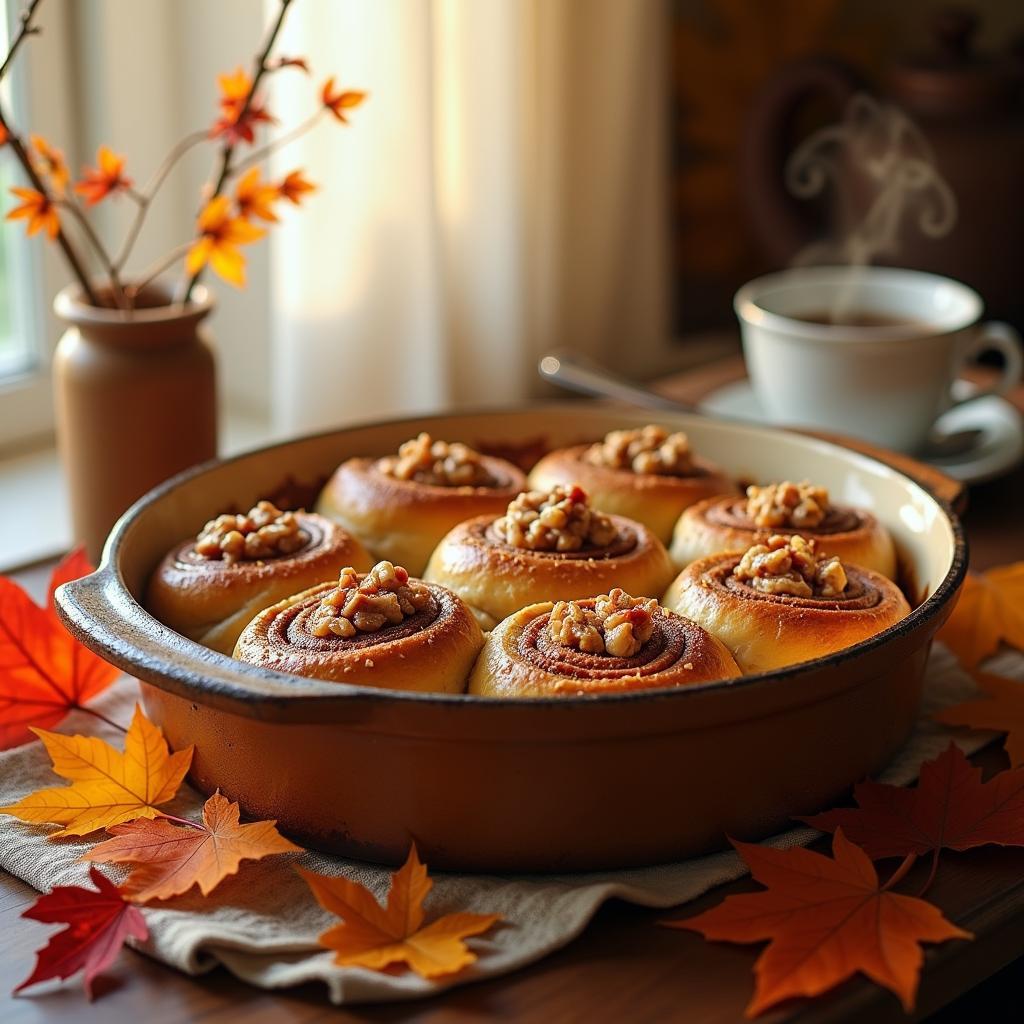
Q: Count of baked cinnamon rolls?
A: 8